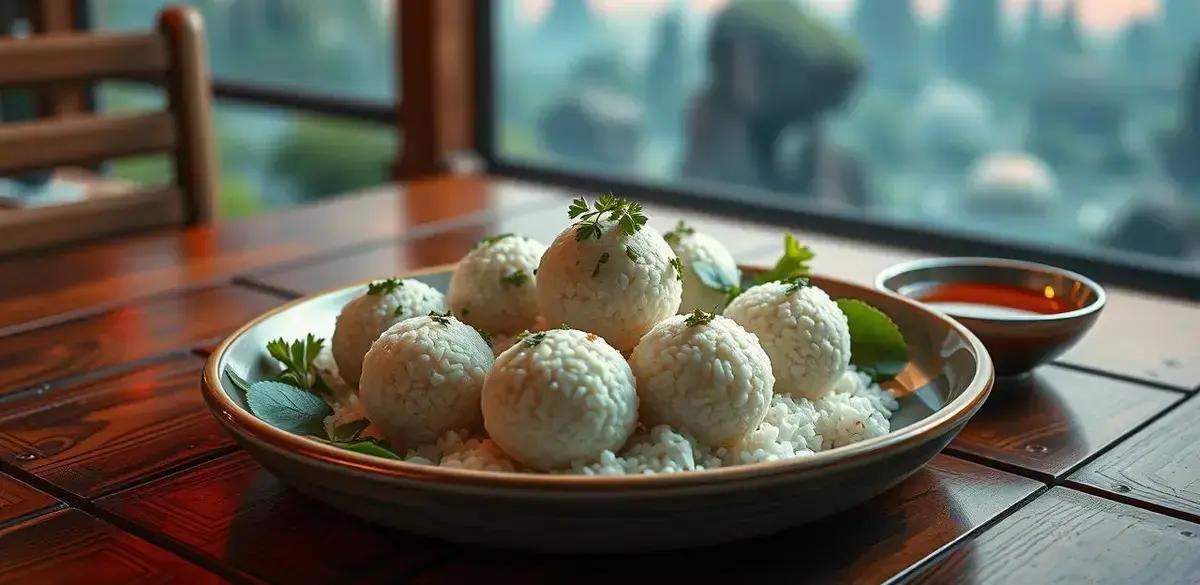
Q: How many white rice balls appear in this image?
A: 8